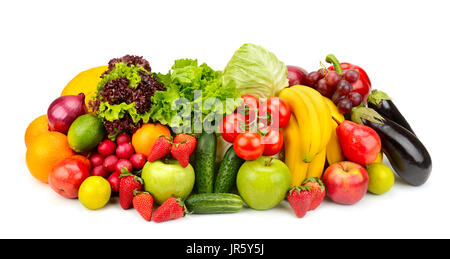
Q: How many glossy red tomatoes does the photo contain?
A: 5